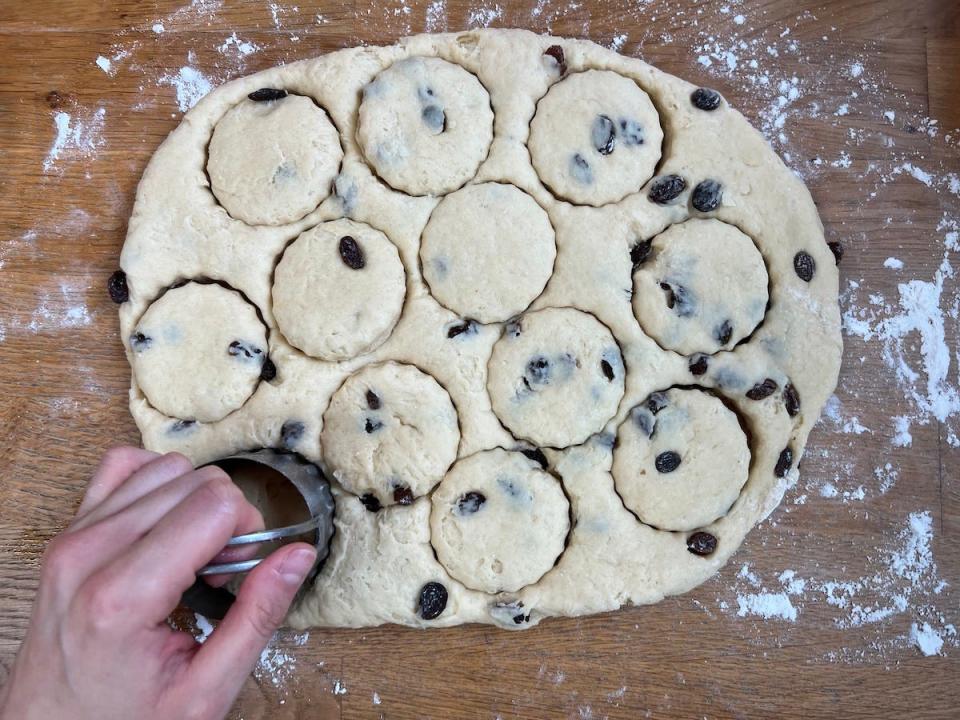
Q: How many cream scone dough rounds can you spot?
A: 11